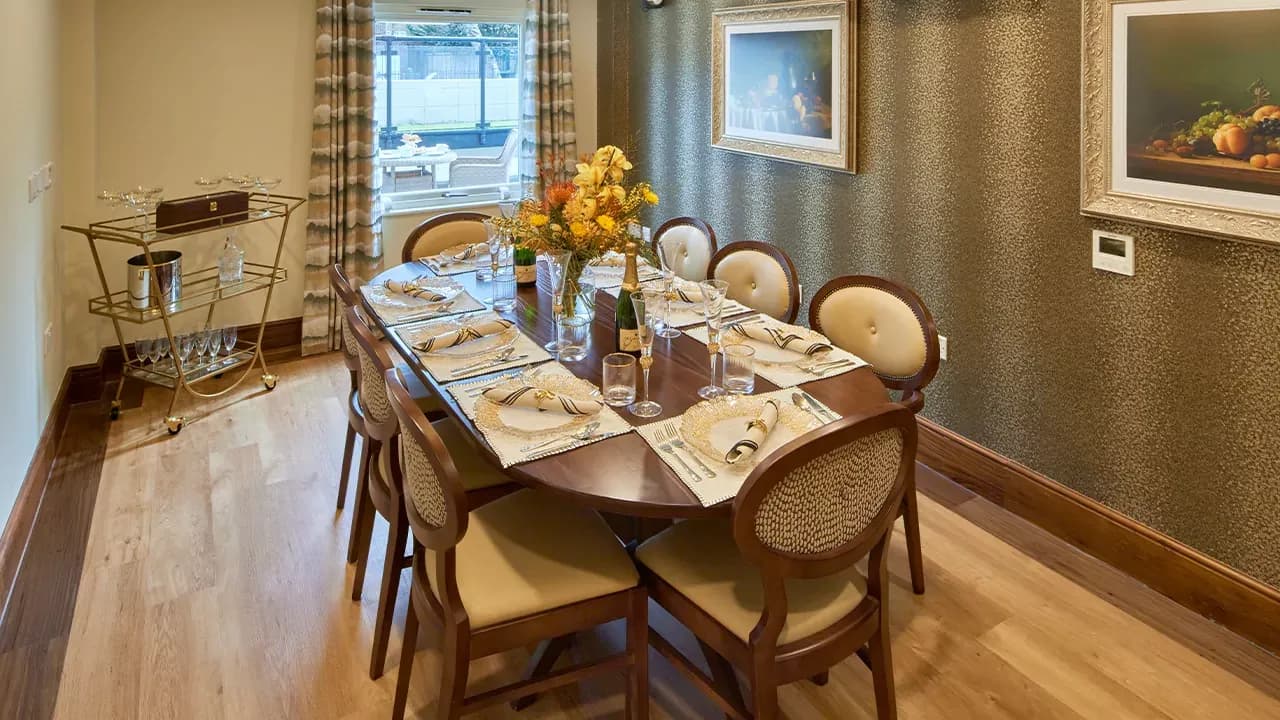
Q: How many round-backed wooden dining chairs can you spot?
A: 8